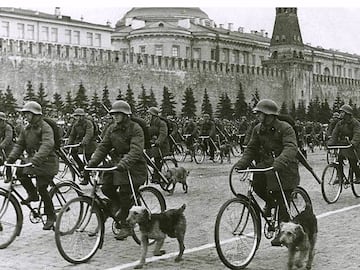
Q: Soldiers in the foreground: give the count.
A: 3